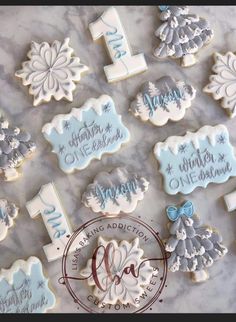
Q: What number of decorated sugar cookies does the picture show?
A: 15